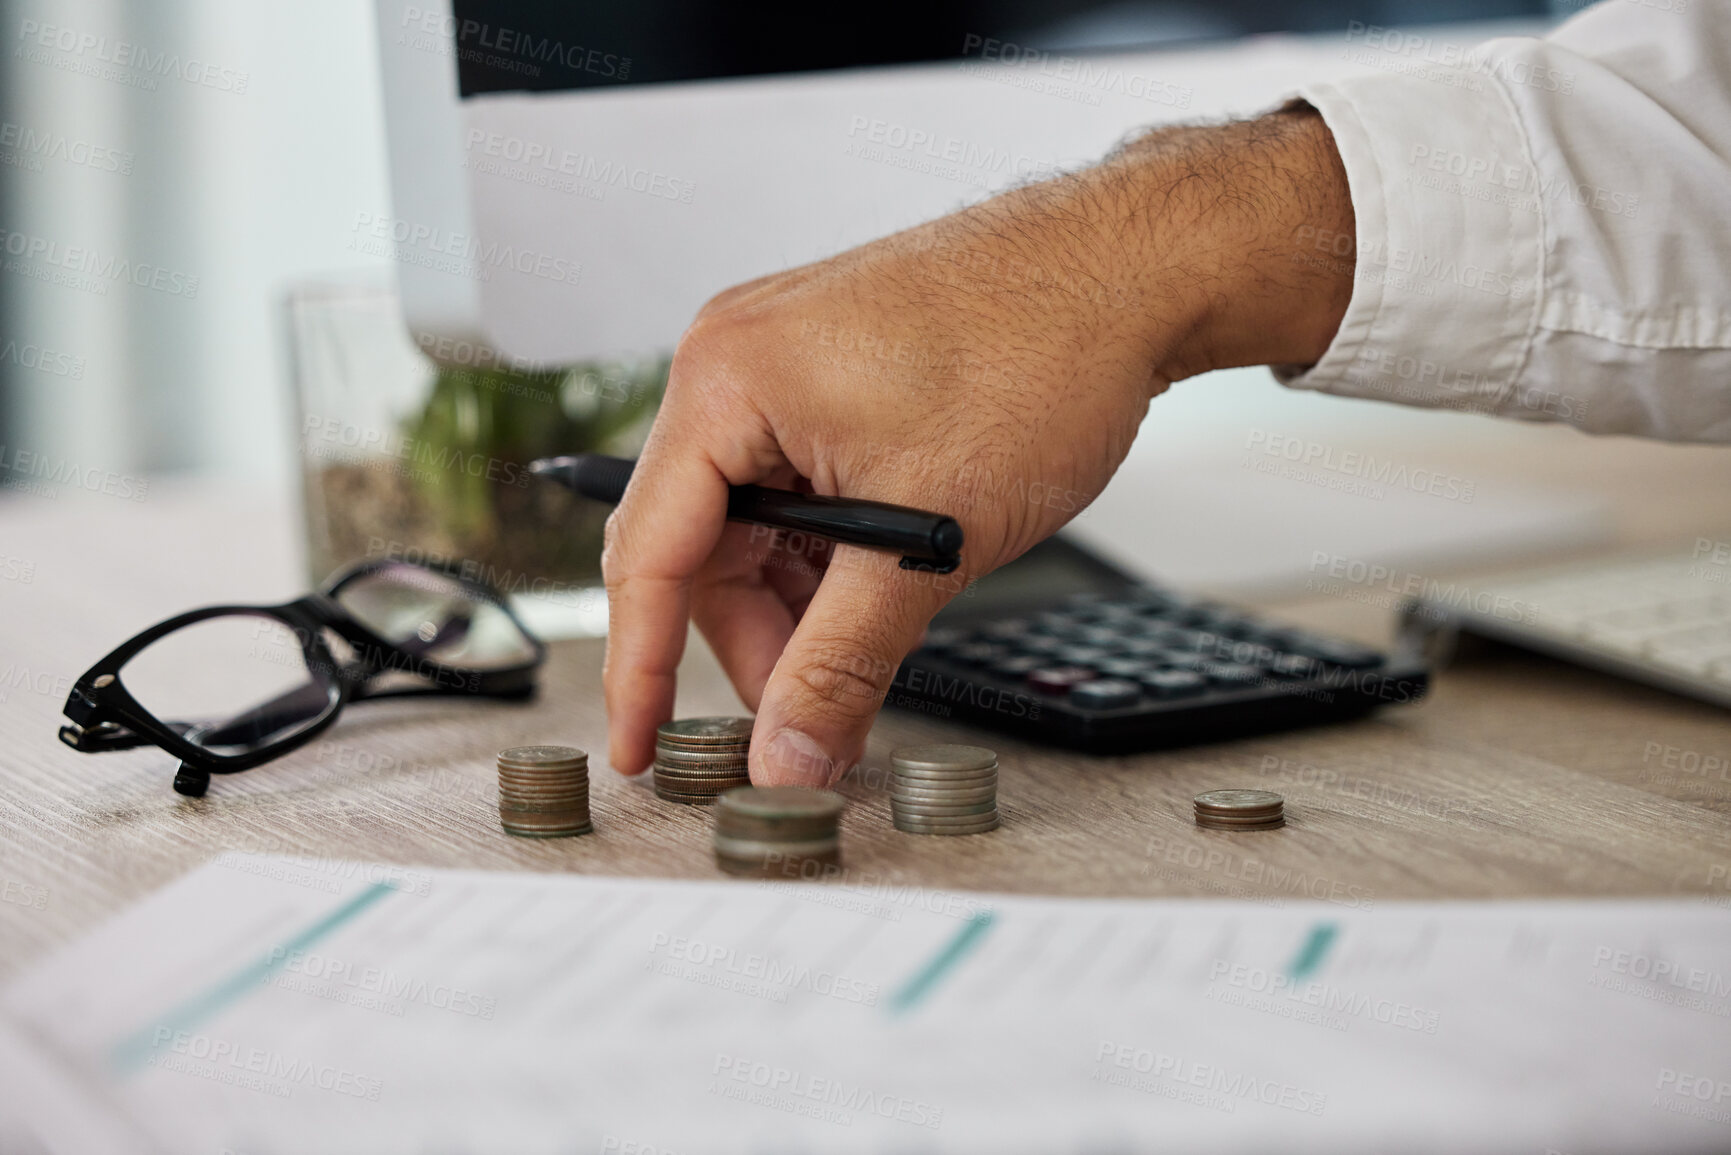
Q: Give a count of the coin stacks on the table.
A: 5